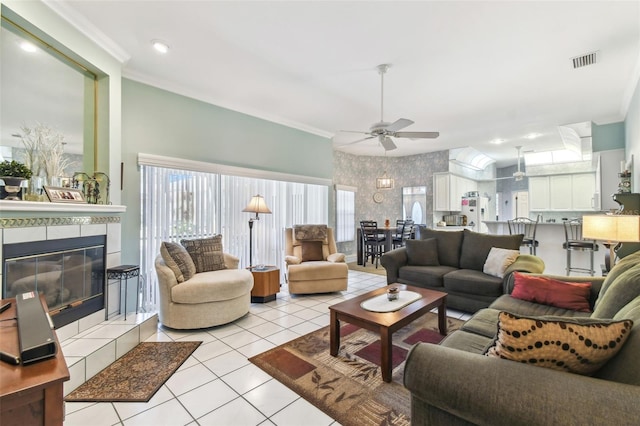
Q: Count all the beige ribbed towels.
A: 0